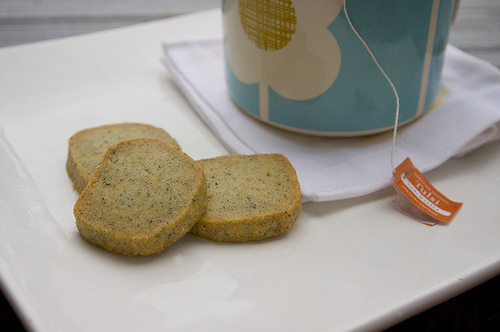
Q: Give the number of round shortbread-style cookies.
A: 3